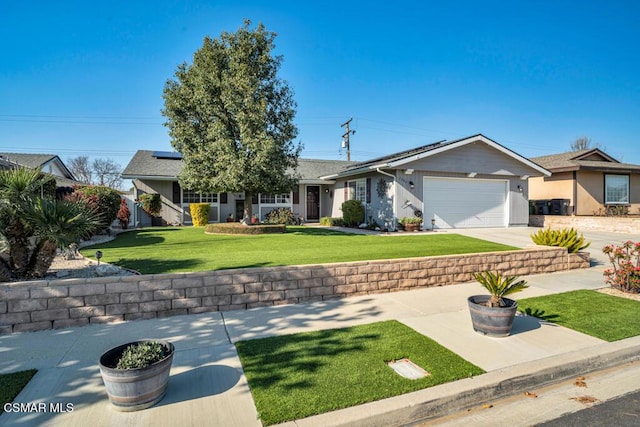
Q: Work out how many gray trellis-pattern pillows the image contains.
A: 0